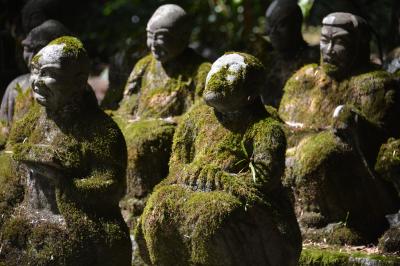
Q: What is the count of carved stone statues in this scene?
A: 7